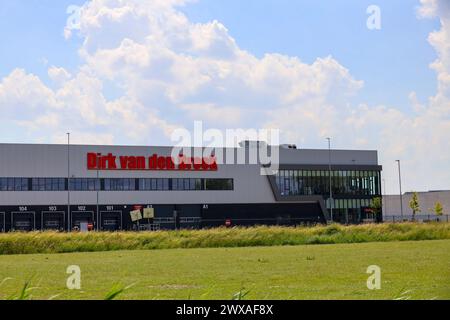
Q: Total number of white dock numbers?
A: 4